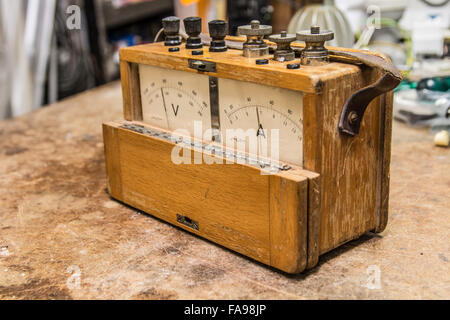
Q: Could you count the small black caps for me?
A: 4